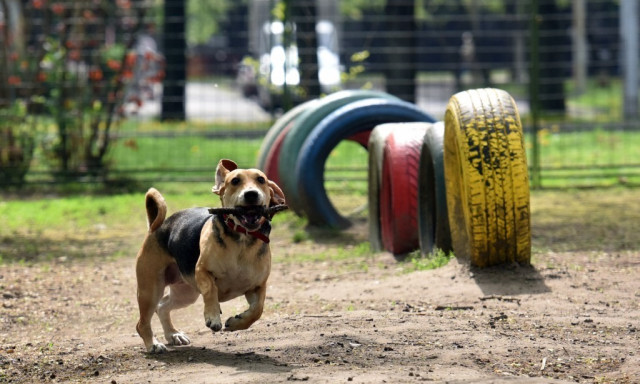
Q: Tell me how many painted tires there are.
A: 8